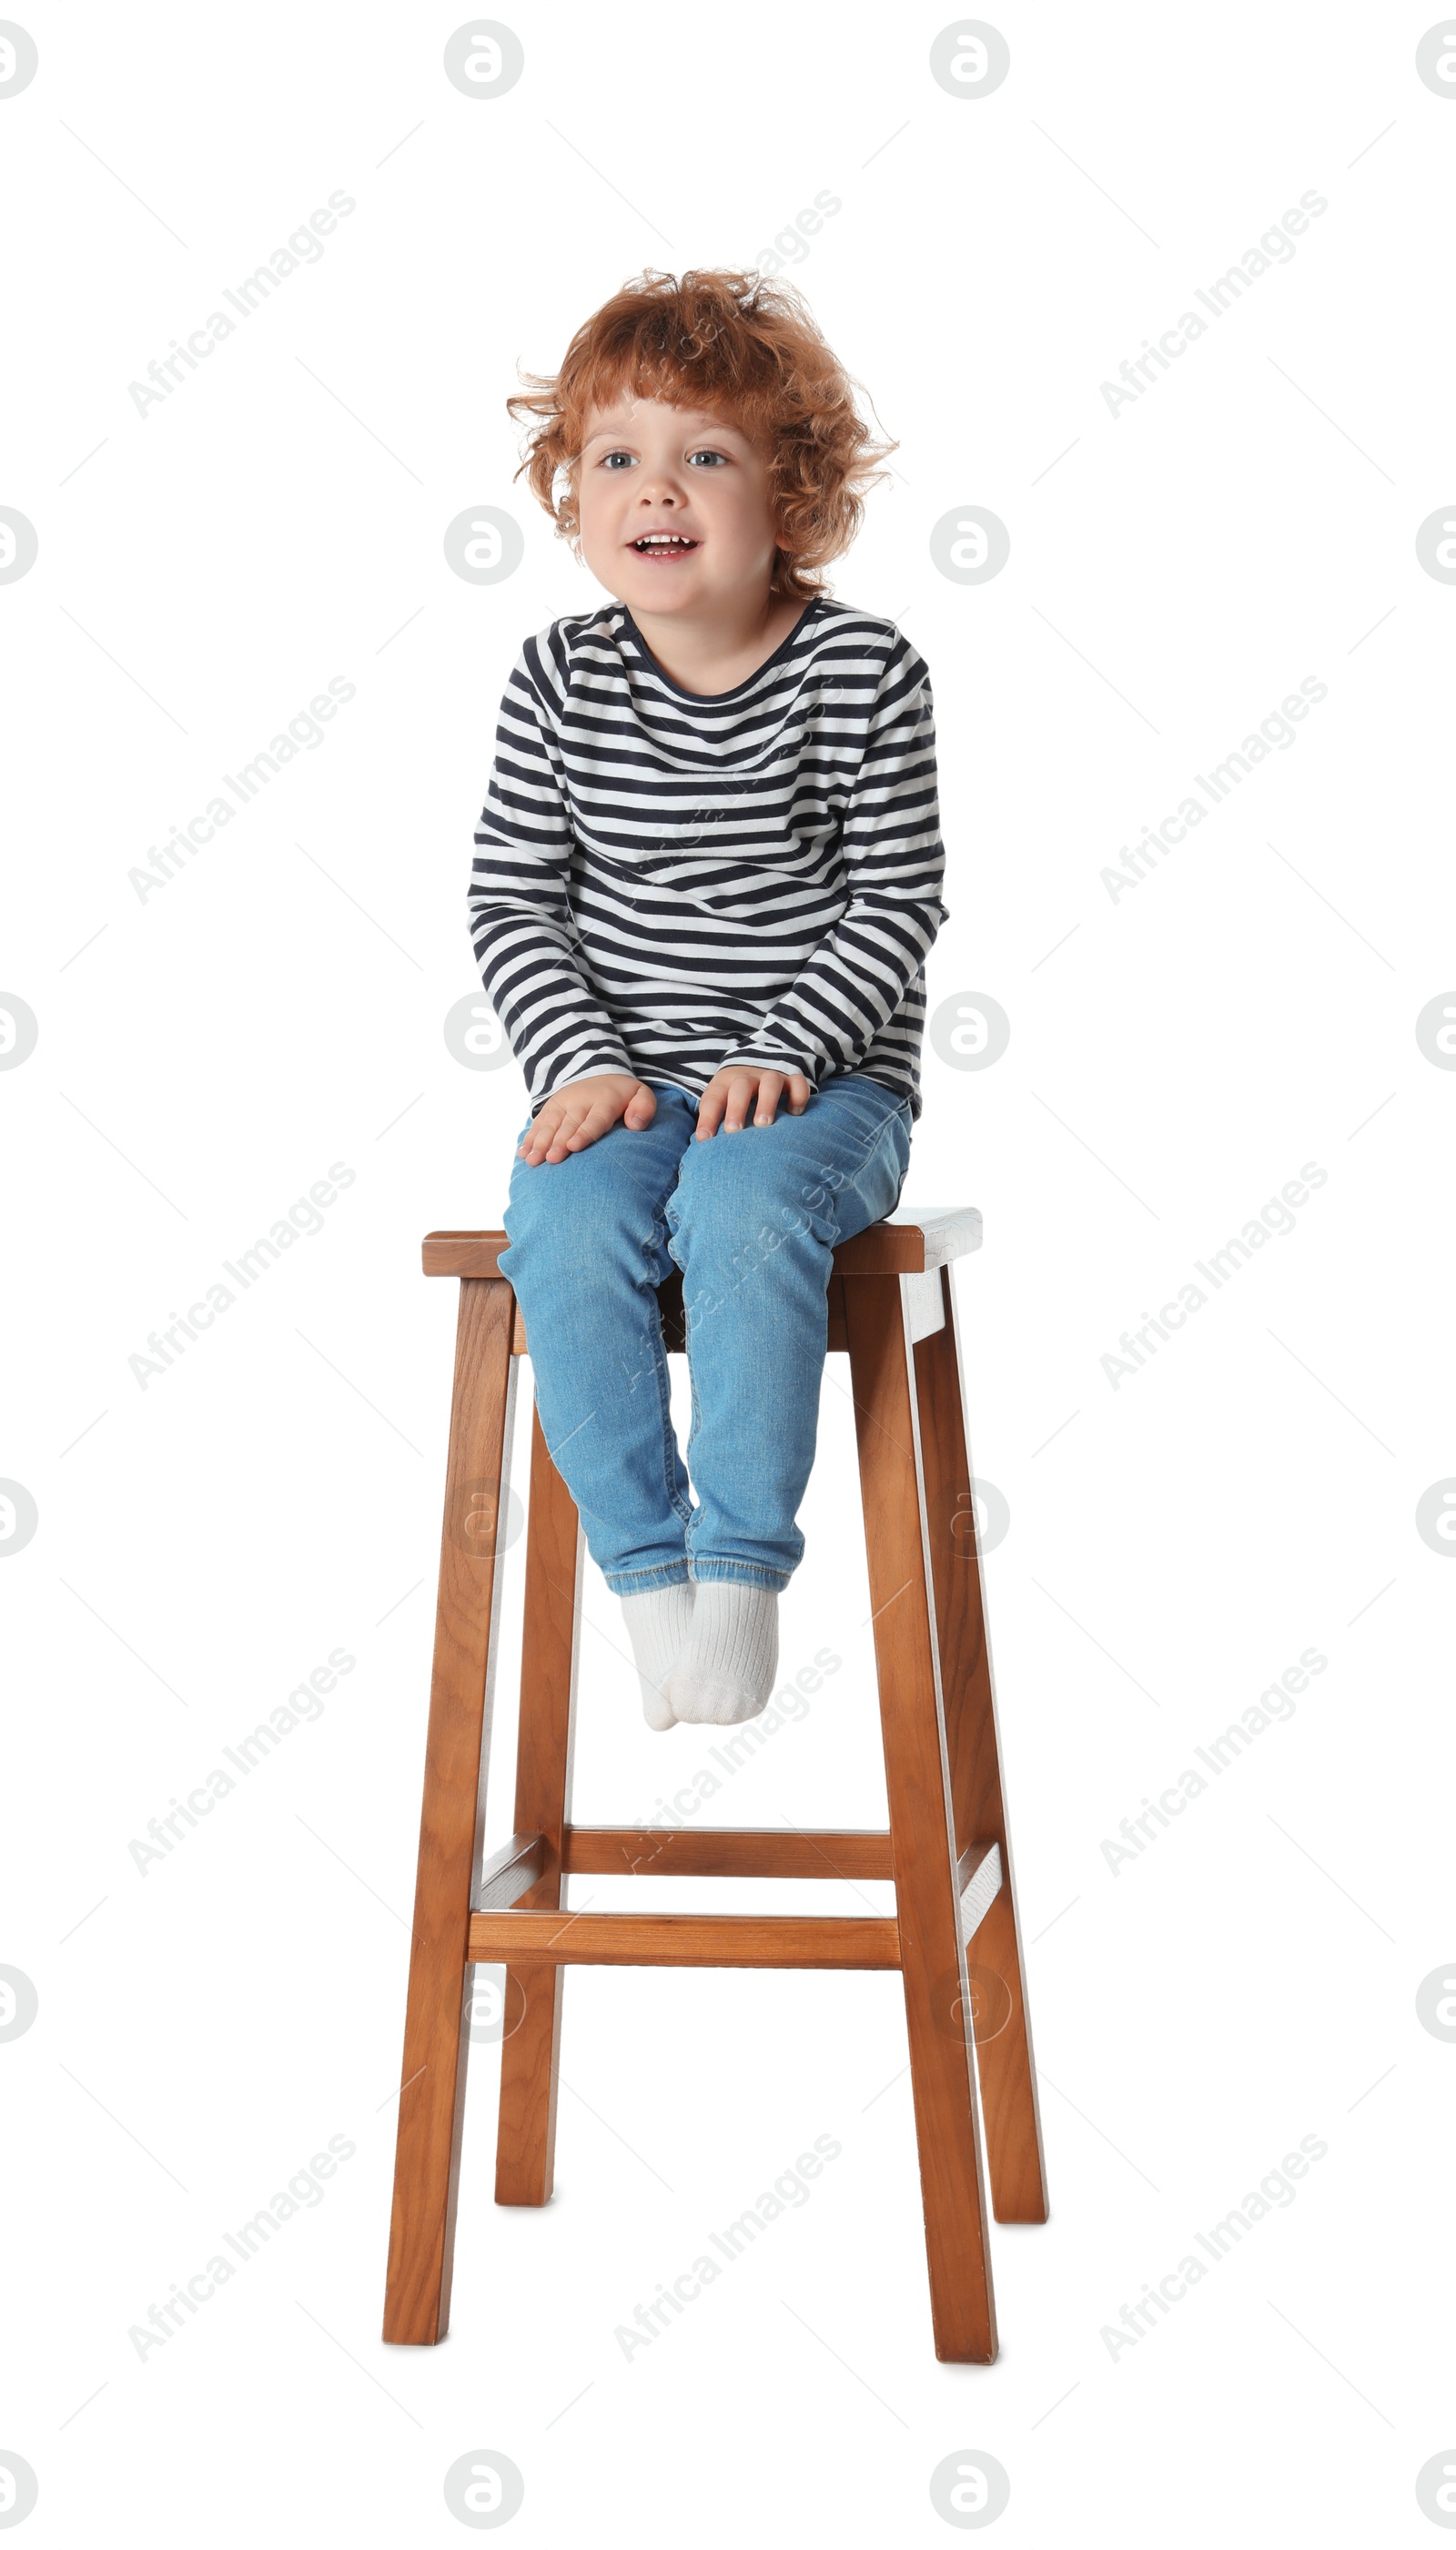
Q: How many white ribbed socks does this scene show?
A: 2